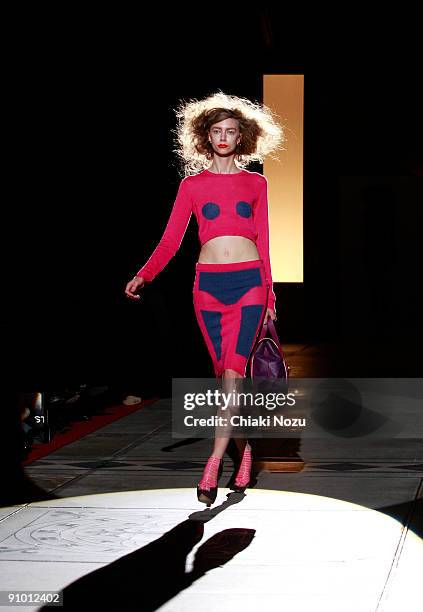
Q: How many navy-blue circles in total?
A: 2